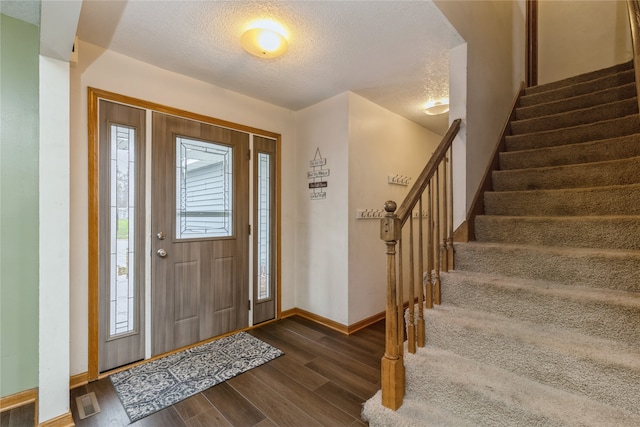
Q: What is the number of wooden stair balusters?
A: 7